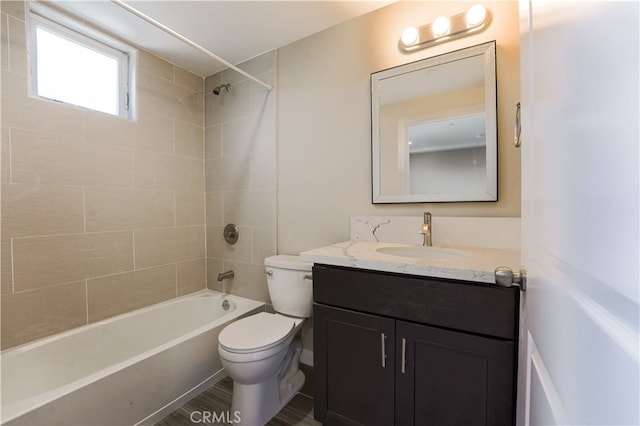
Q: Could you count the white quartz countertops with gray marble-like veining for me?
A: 1